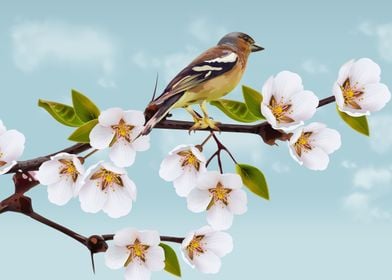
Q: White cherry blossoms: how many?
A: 11